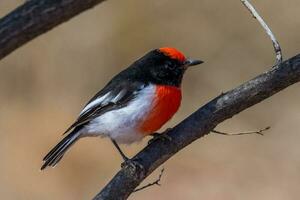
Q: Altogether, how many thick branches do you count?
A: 2